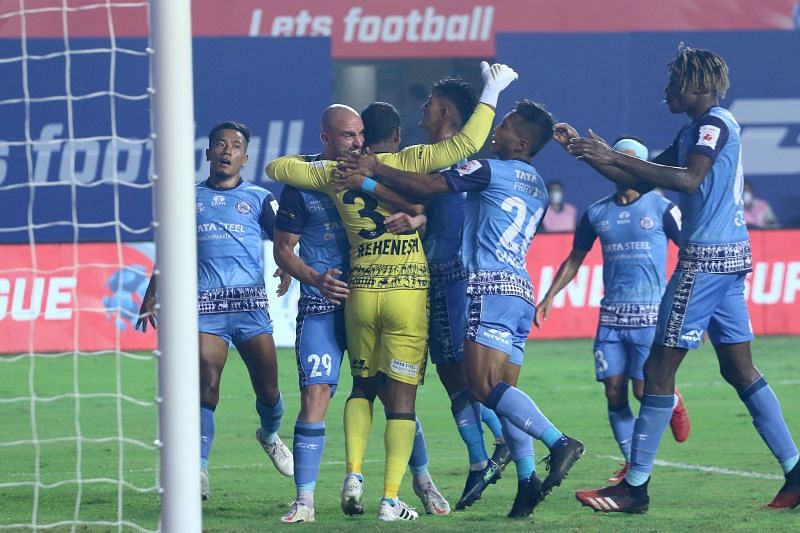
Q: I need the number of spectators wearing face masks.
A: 2